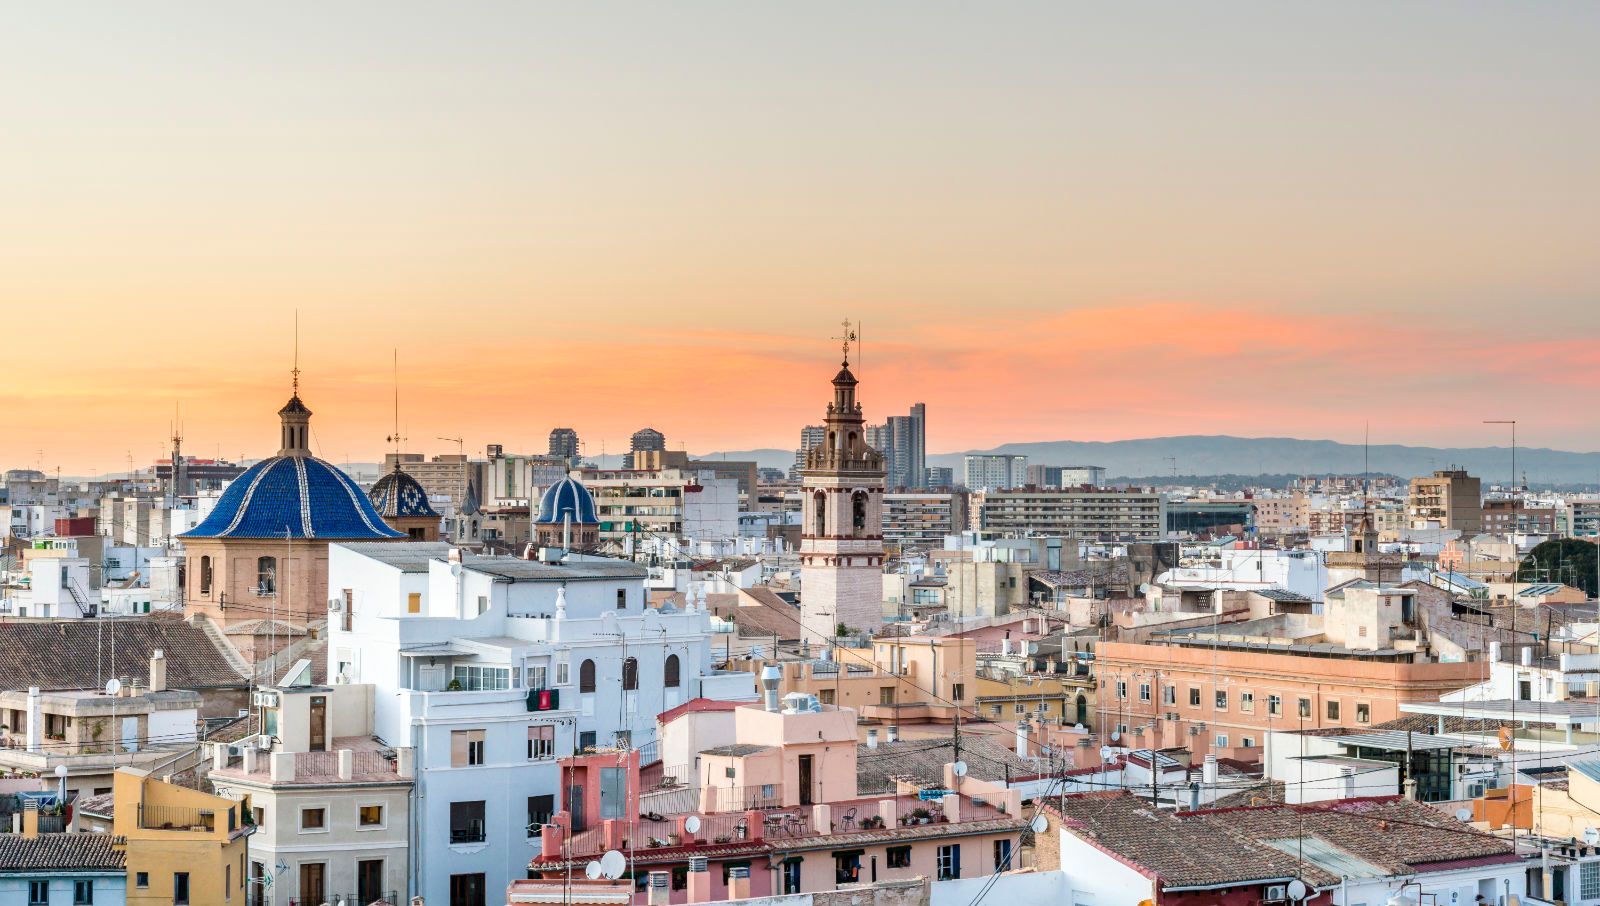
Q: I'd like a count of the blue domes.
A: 3